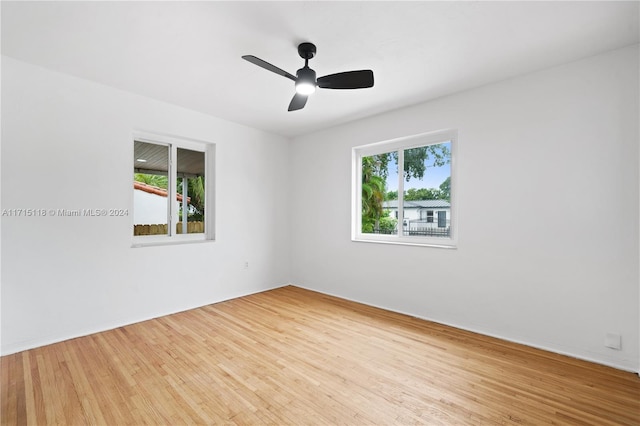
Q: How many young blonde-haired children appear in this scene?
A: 0